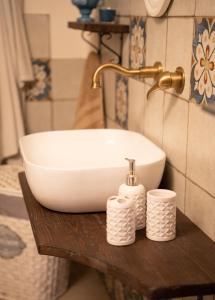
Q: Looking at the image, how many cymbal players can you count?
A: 0